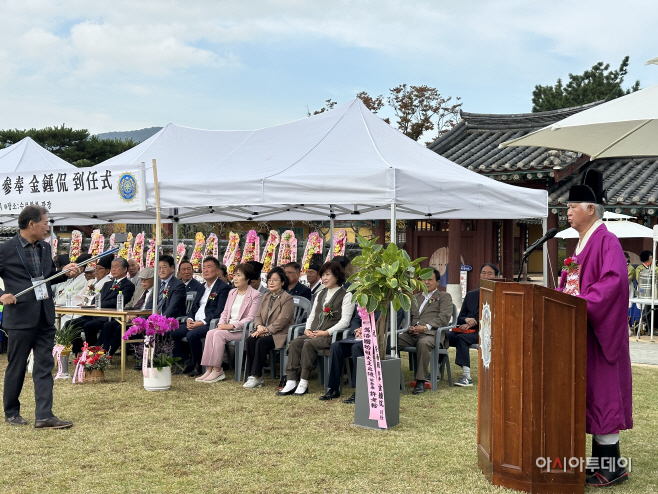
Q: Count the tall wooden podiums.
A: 1